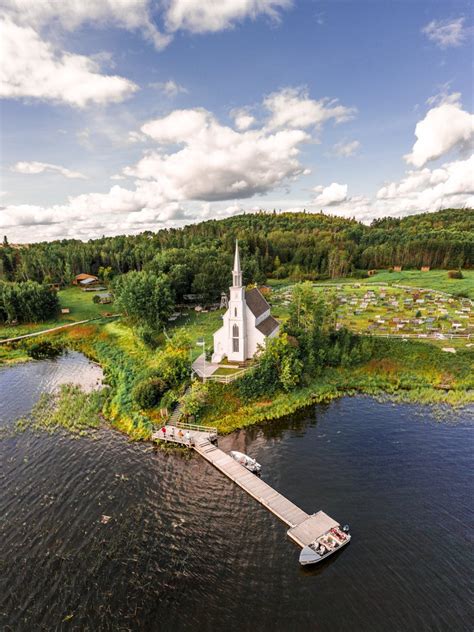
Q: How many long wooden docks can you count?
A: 1